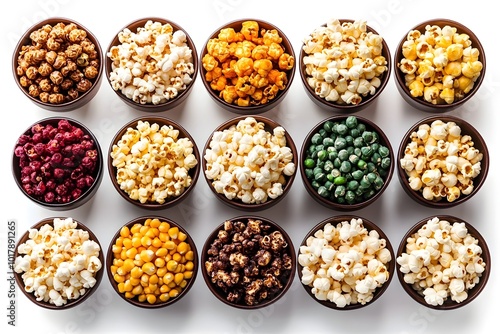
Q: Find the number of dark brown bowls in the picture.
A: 15